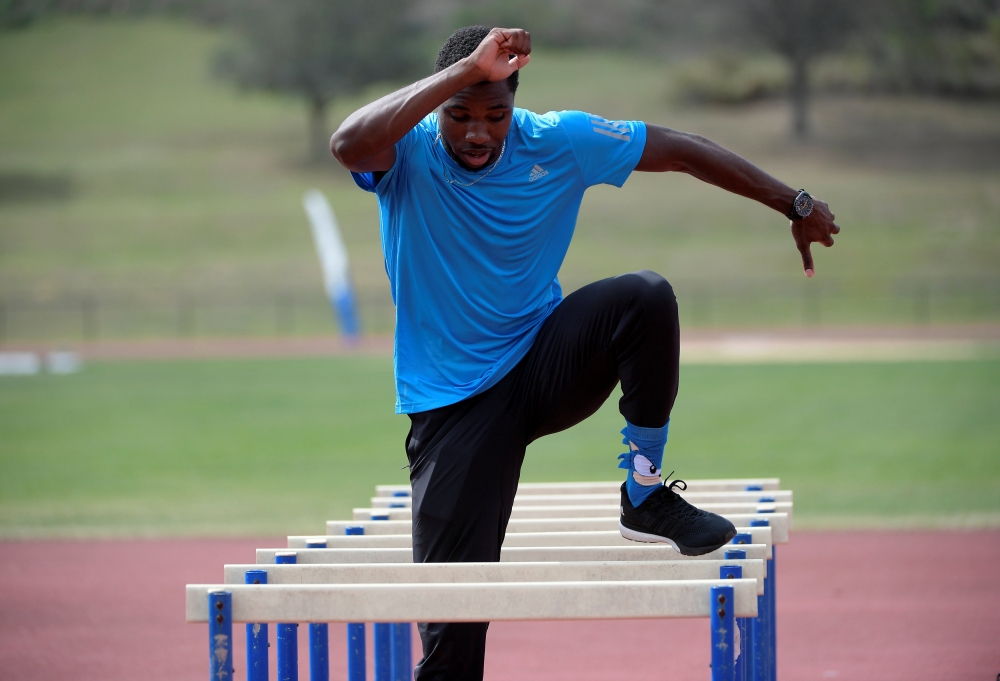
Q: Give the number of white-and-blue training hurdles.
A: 8